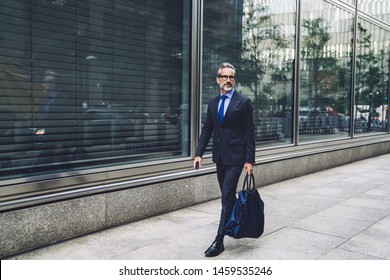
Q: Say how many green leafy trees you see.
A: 3